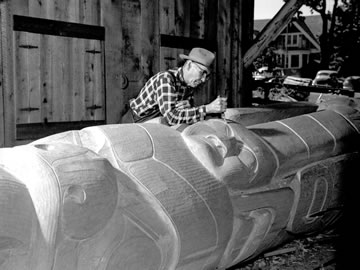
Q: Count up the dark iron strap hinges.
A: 5